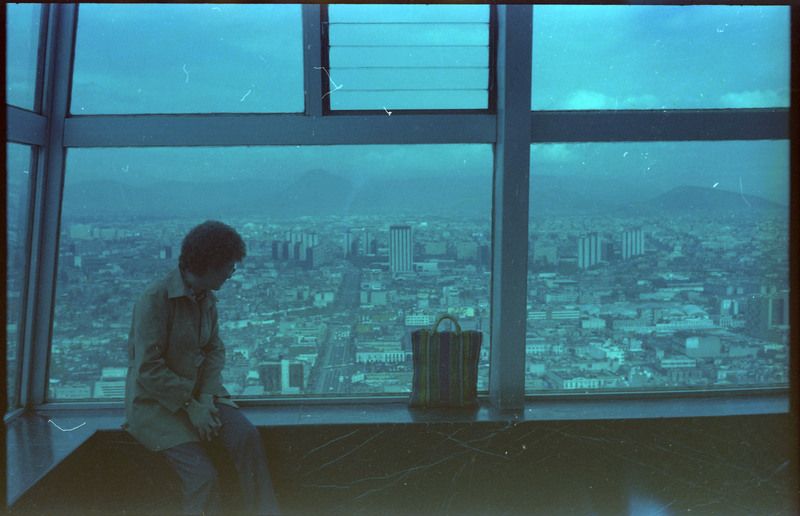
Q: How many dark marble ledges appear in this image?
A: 1